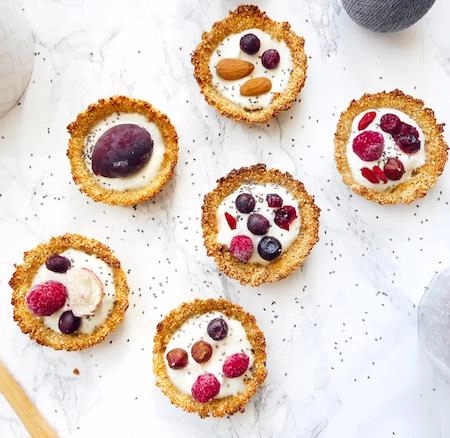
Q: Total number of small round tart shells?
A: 6